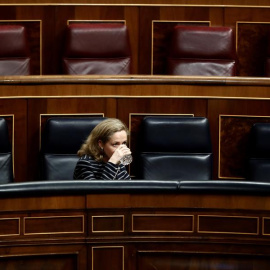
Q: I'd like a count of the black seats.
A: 4